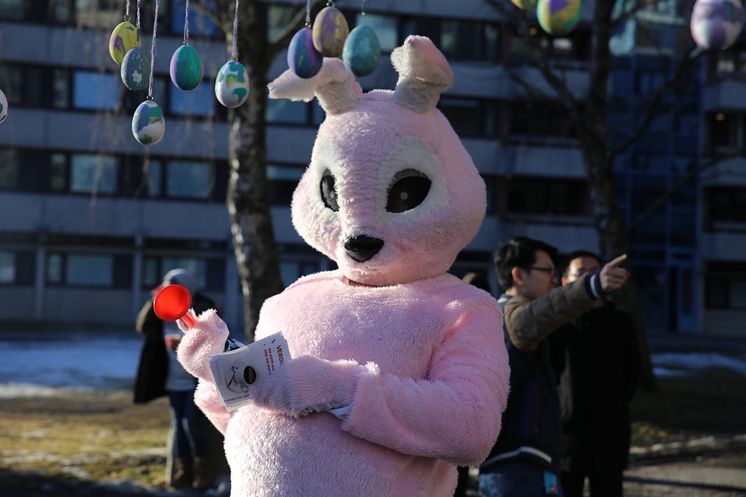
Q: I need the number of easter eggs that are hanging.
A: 12